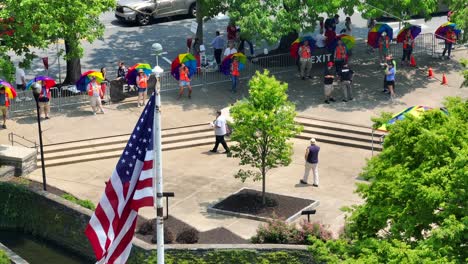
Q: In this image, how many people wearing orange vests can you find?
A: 11